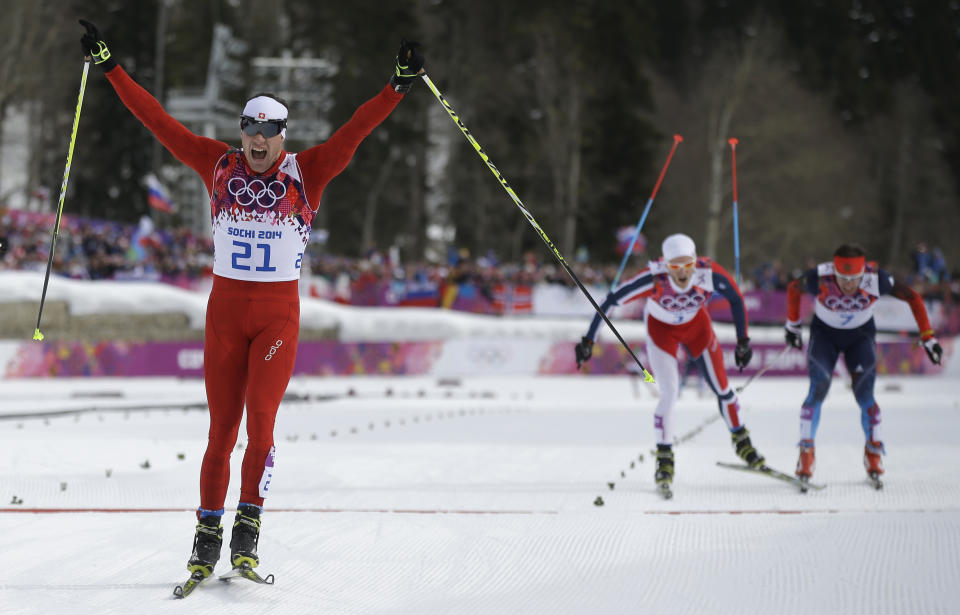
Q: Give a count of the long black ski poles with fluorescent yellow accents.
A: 2